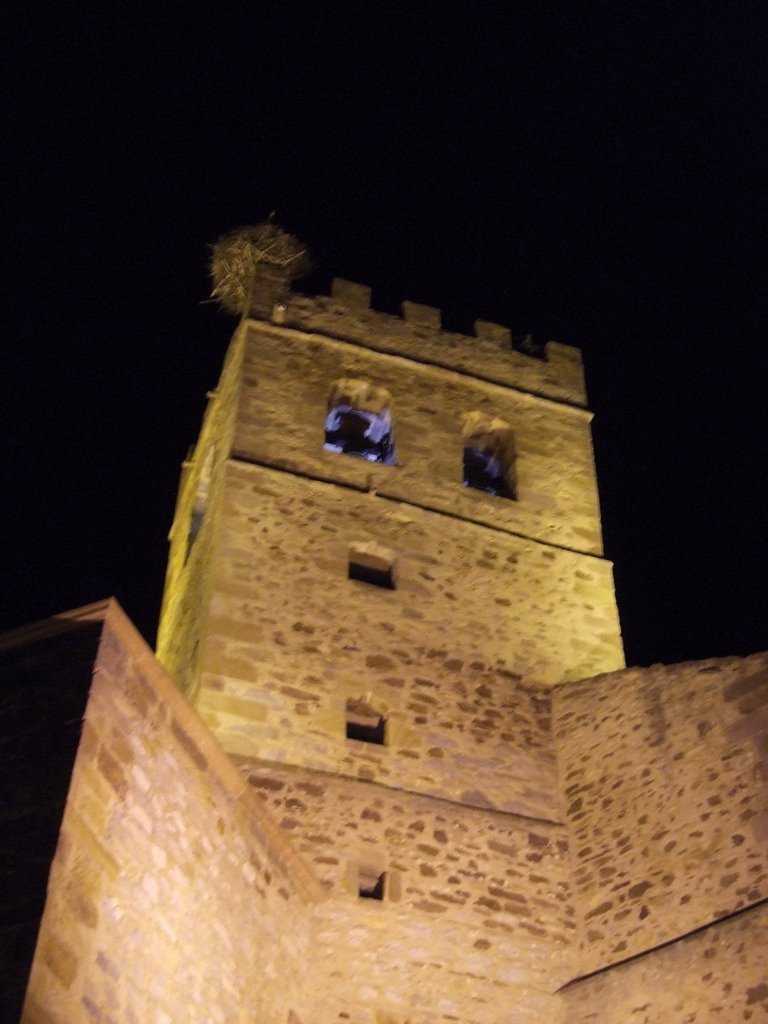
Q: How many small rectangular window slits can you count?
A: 3